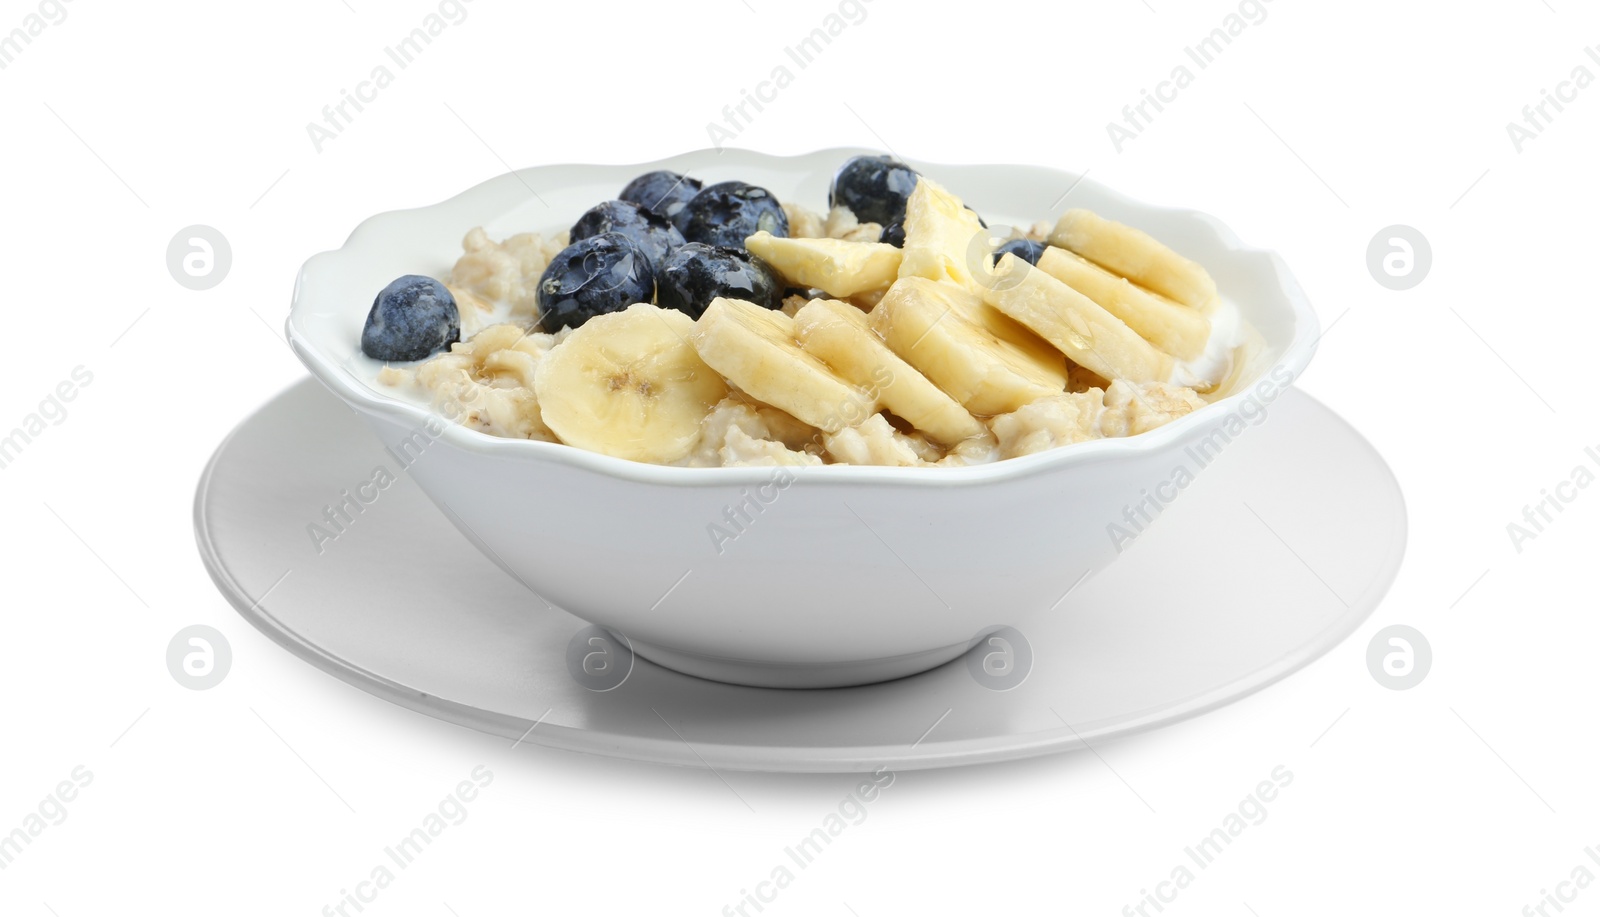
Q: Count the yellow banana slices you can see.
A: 7